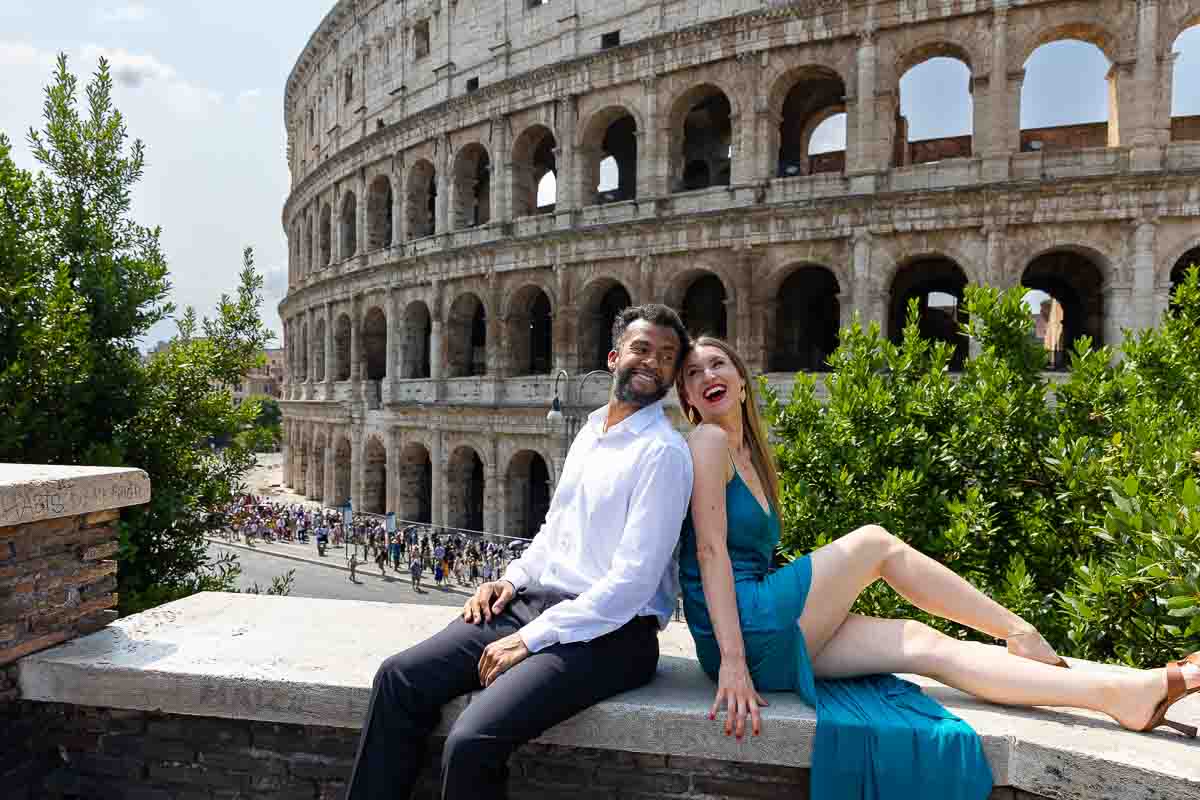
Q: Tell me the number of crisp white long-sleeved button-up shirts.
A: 1